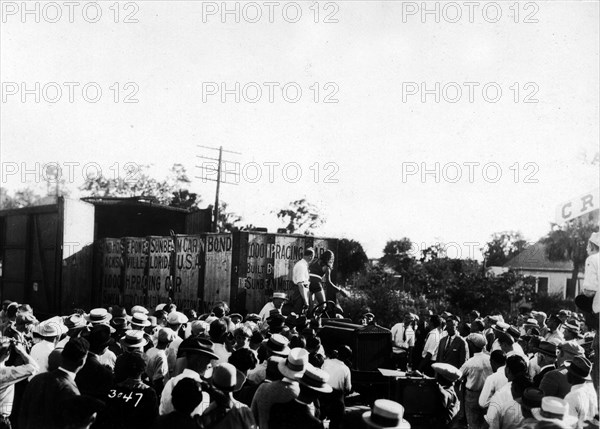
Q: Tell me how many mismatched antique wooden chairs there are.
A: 0